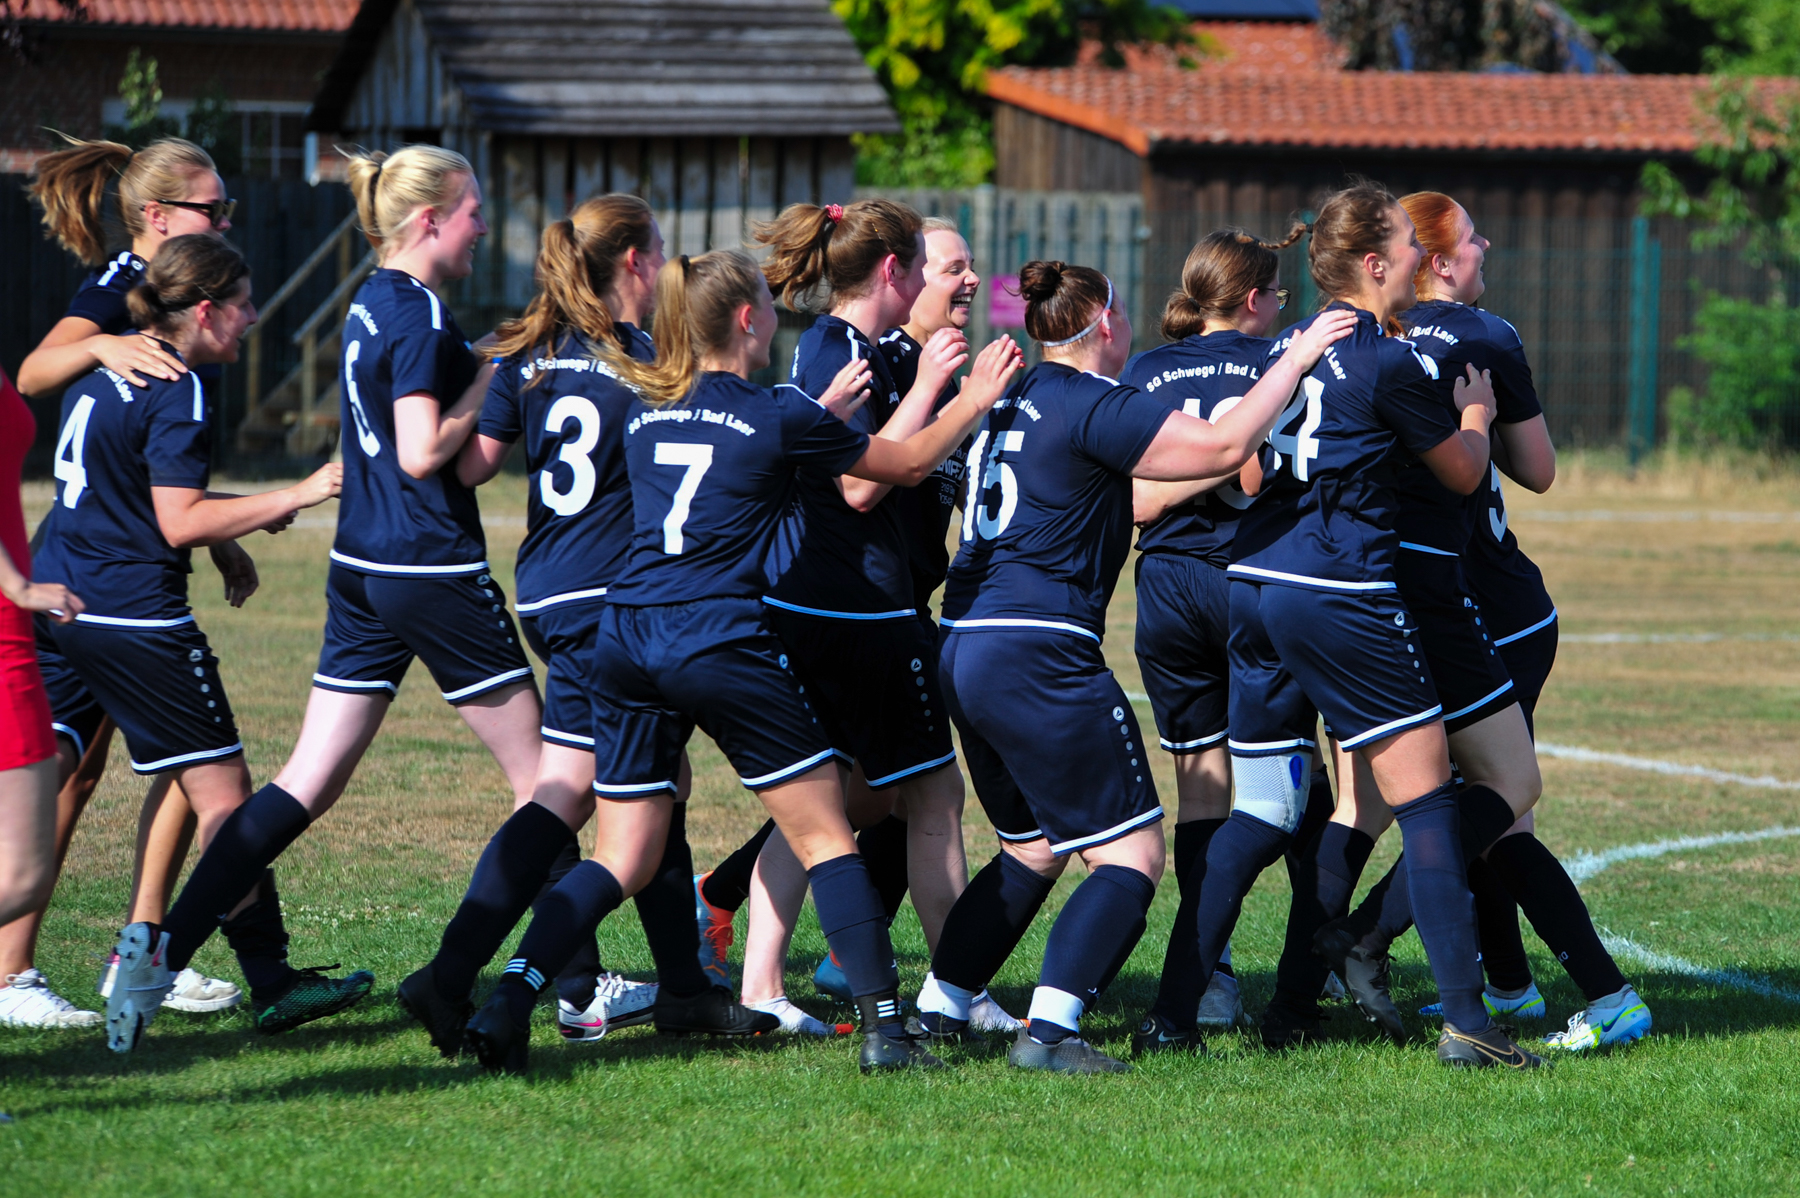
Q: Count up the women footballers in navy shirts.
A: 11